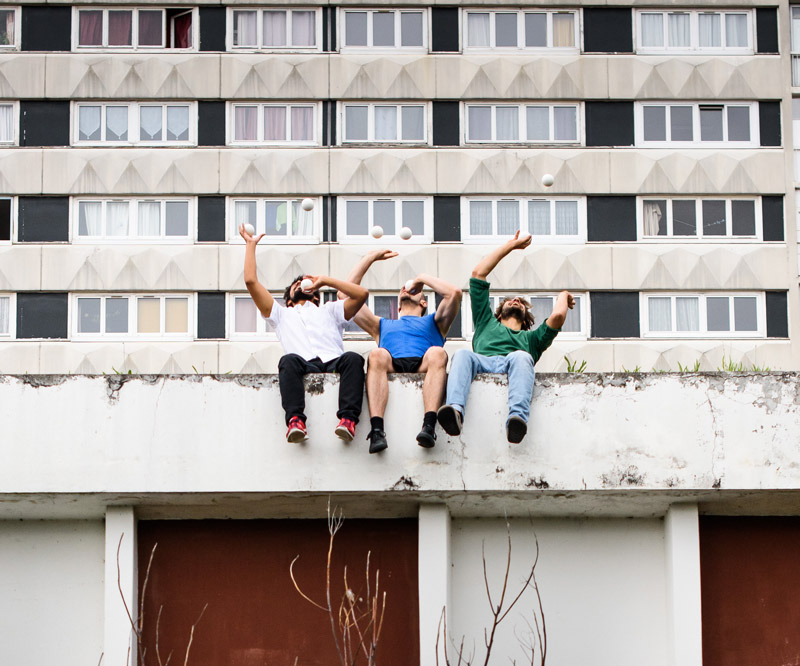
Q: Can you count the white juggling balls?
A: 8